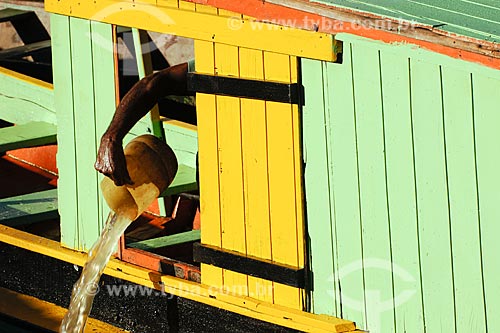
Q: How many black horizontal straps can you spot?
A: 2